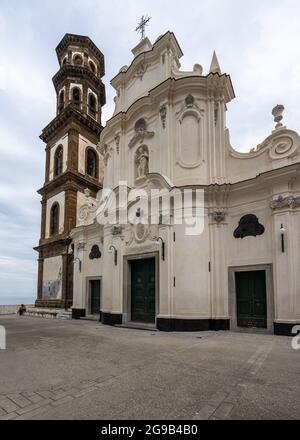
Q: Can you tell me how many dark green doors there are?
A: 3